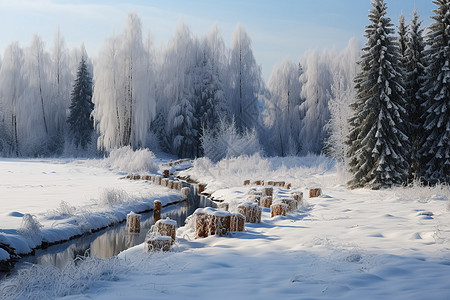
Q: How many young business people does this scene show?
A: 0